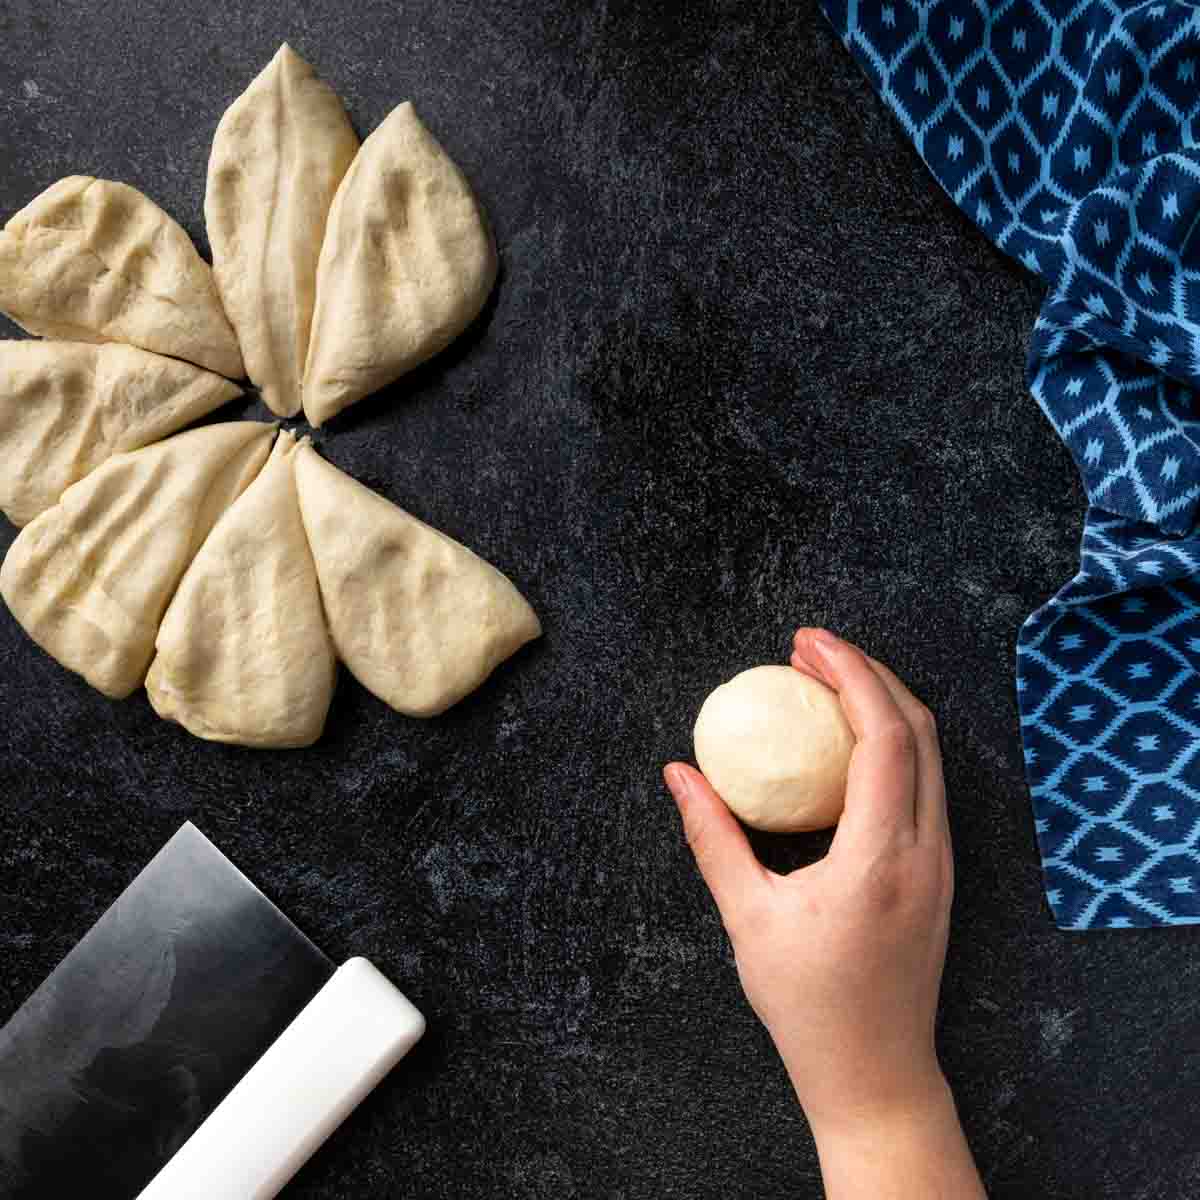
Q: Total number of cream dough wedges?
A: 7